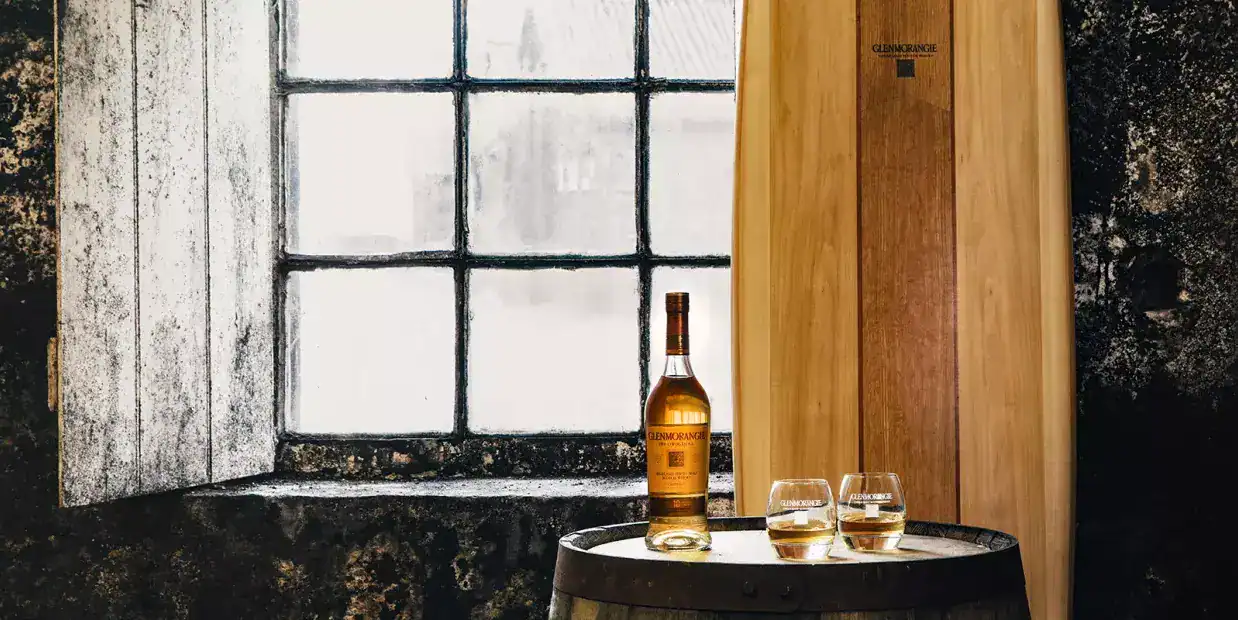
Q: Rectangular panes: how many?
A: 9